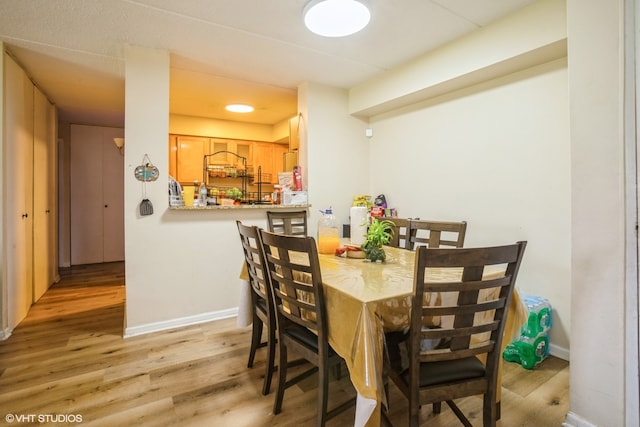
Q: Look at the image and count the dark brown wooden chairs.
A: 6